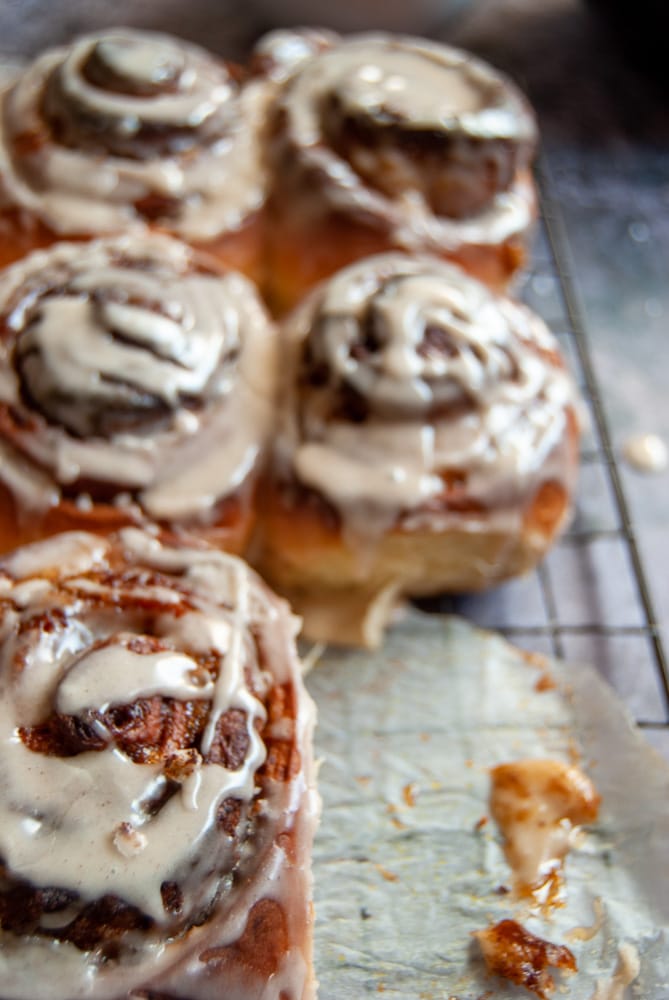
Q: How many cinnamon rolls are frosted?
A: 5